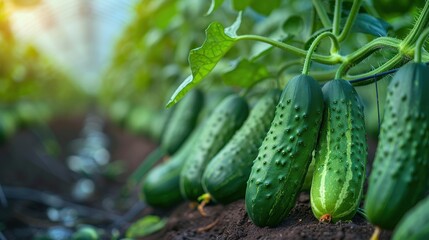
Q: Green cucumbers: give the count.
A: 8